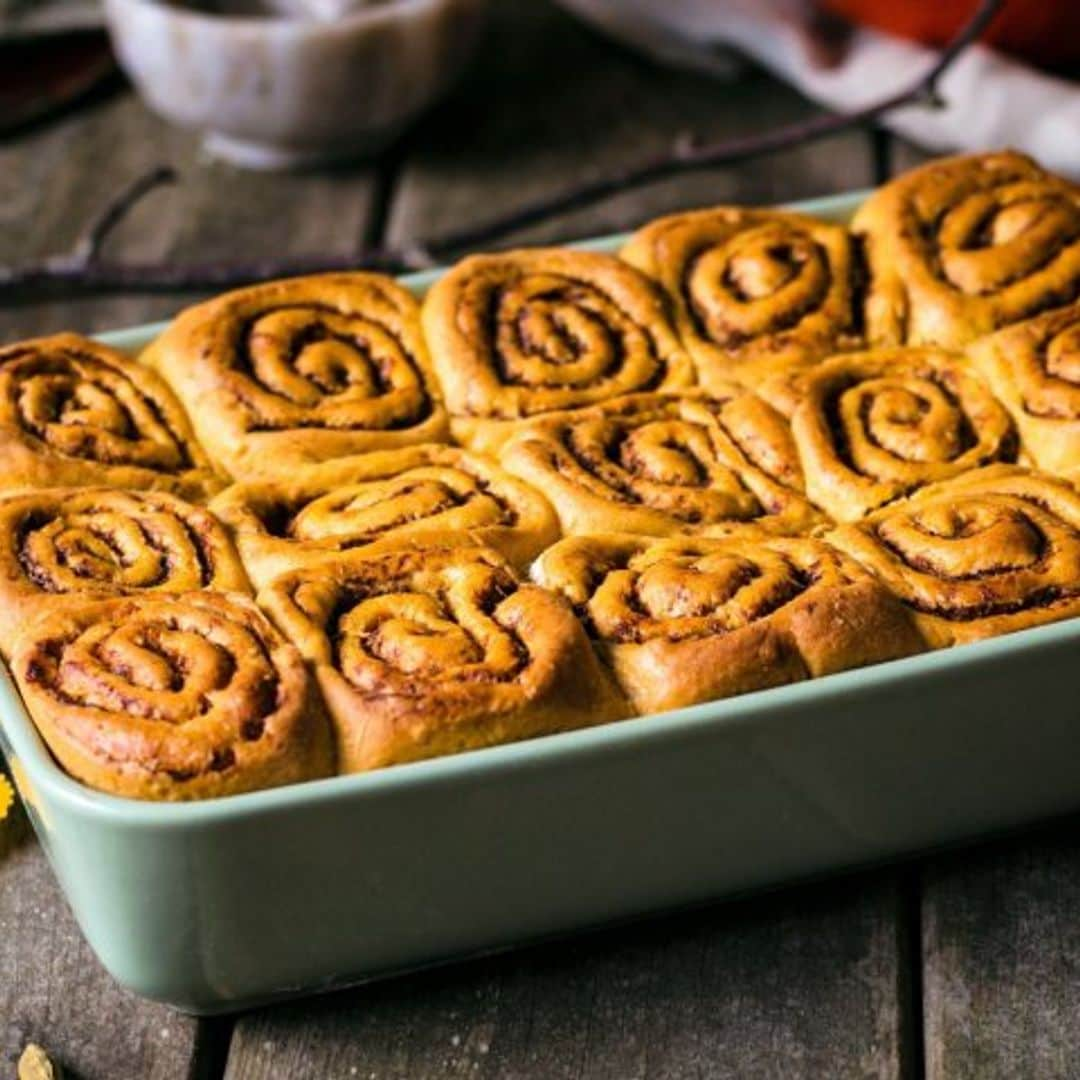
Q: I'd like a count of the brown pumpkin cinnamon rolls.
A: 14